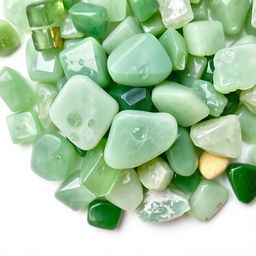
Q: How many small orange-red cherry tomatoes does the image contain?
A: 0